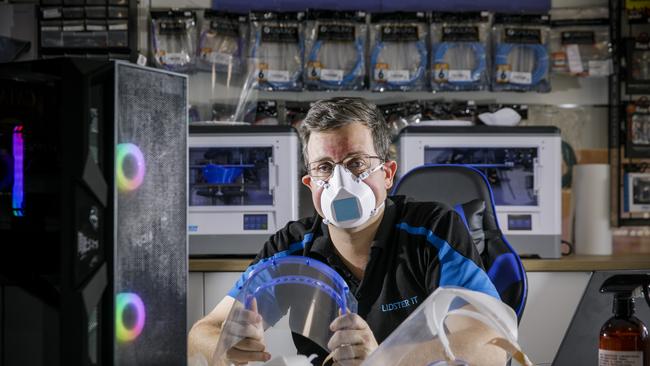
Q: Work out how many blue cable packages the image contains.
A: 5